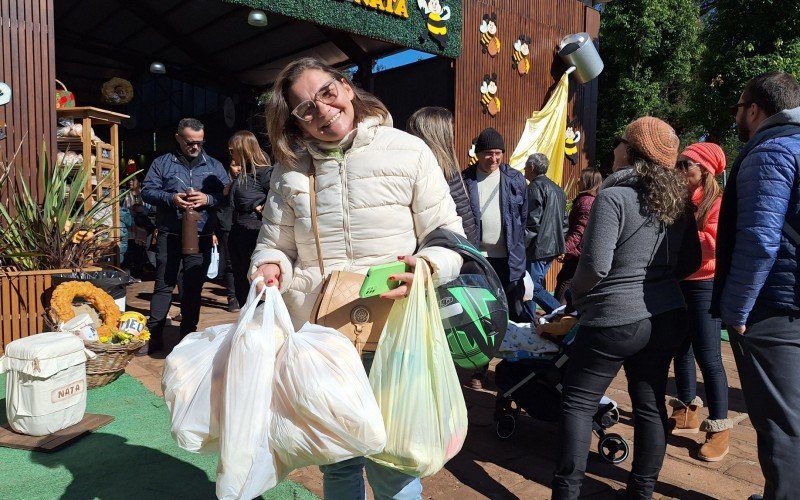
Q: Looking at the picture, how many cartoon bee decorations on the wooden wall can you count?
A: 5